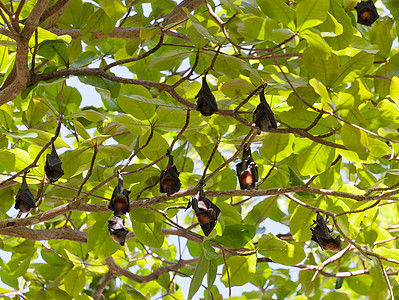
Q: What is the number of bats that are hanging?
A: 11